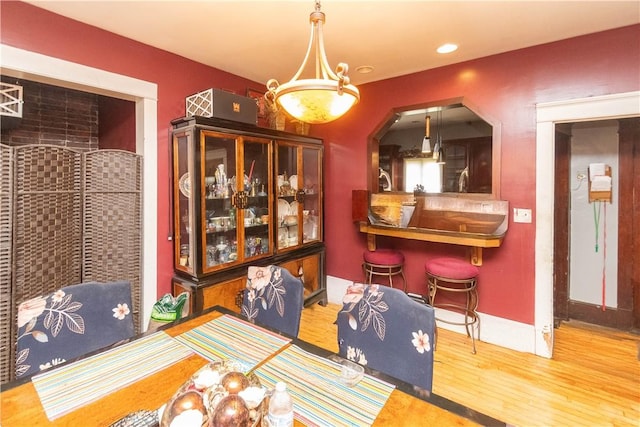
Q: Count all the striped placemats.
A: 3